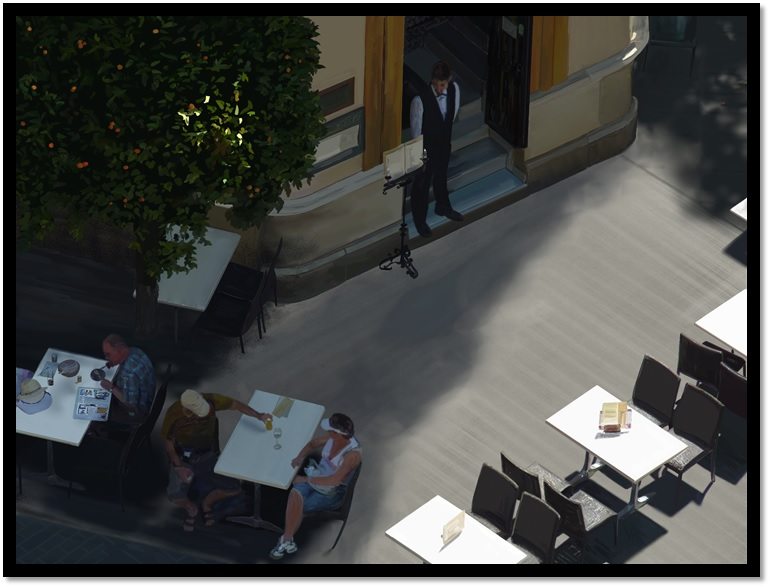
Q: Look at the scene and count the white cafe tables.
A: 7